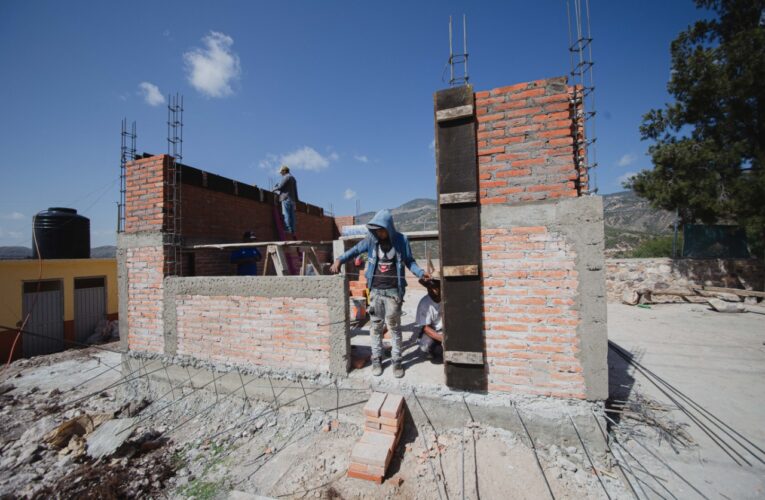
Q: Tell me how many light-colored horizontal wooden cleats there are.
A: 4